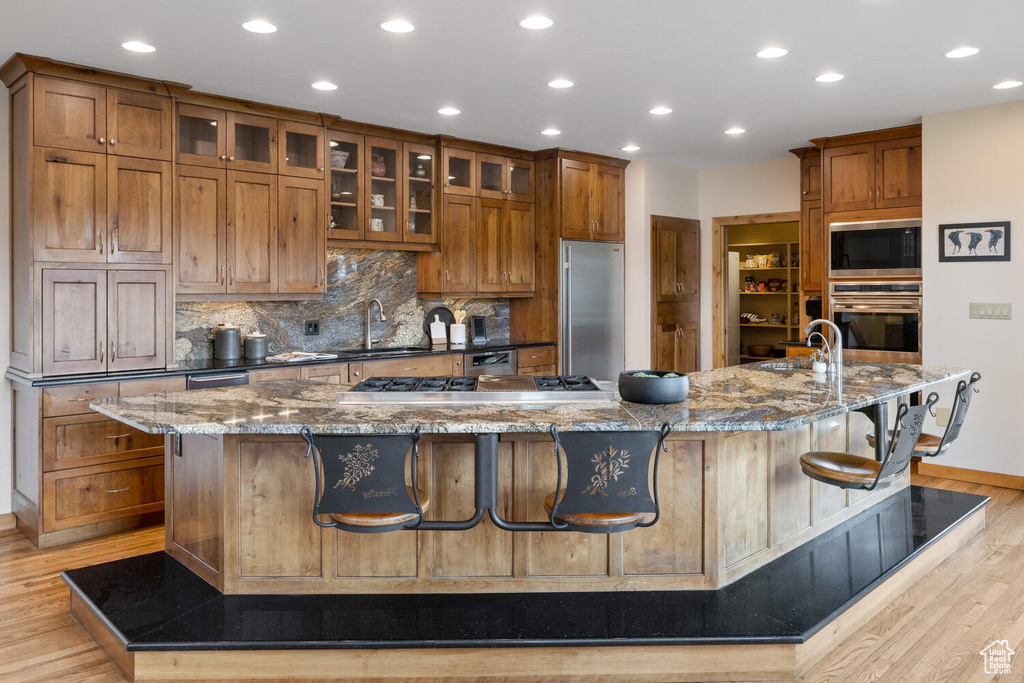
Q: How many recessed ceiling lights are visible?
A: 15